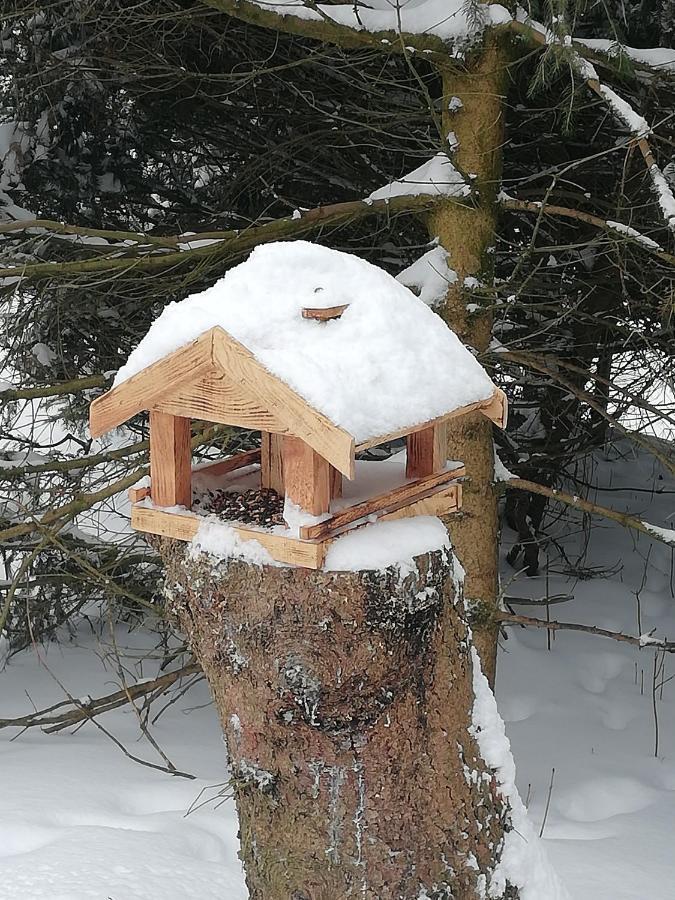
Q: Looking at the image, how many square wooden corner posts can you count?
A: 4